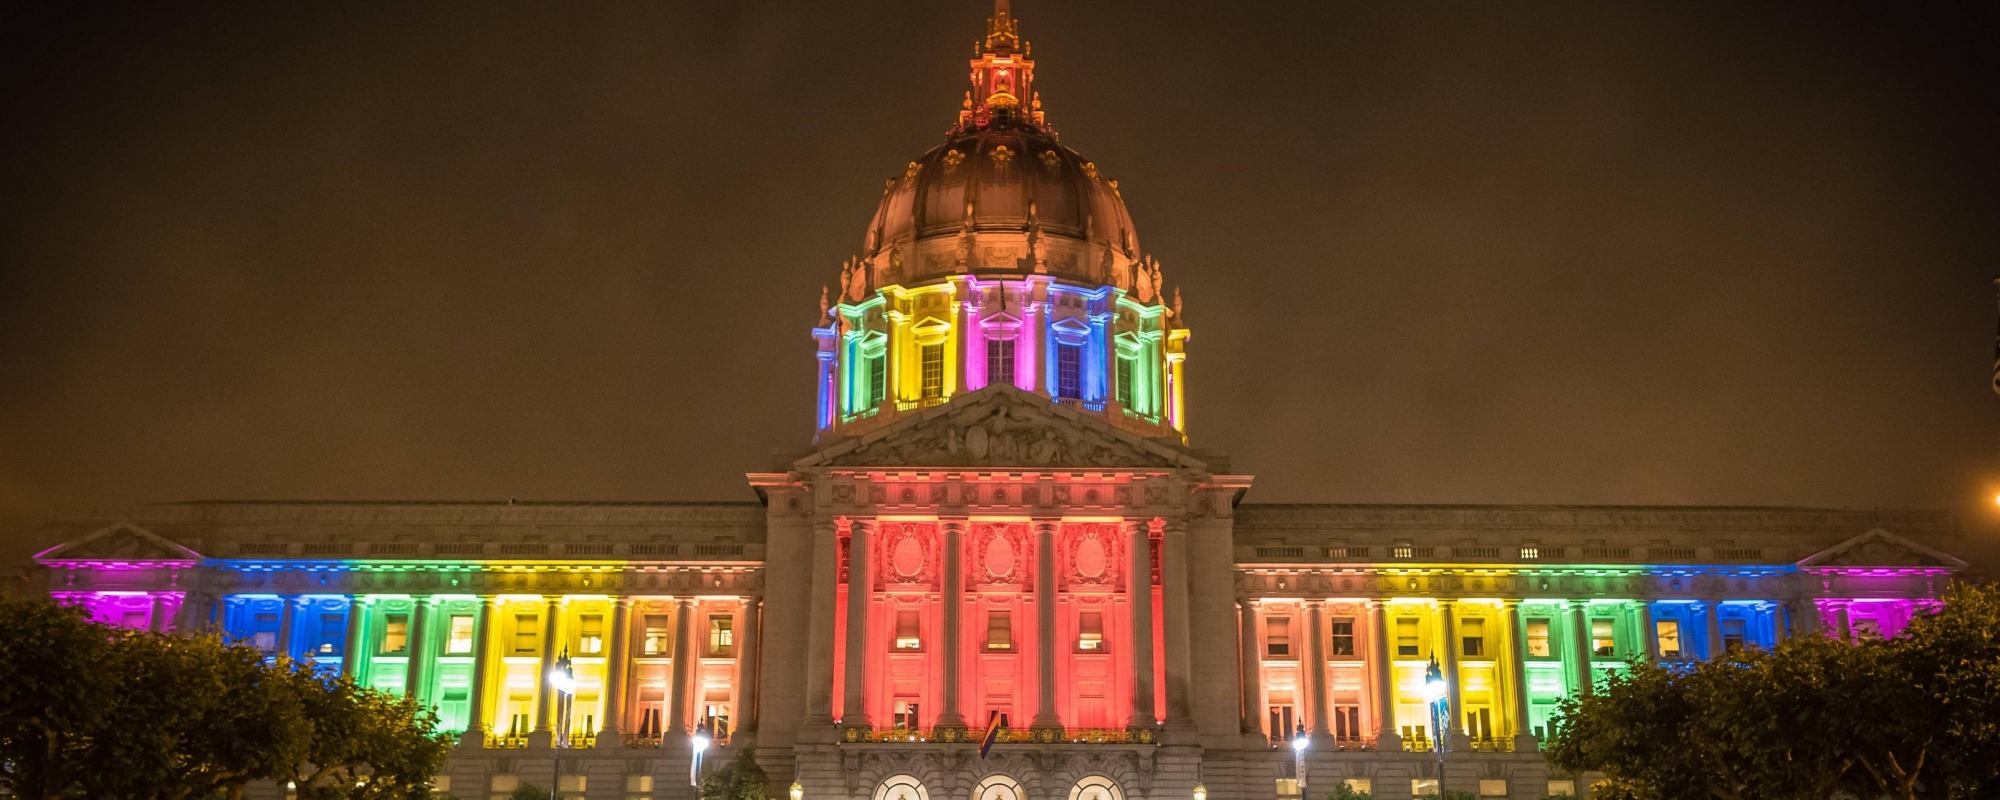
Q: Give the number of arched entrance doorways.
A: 3